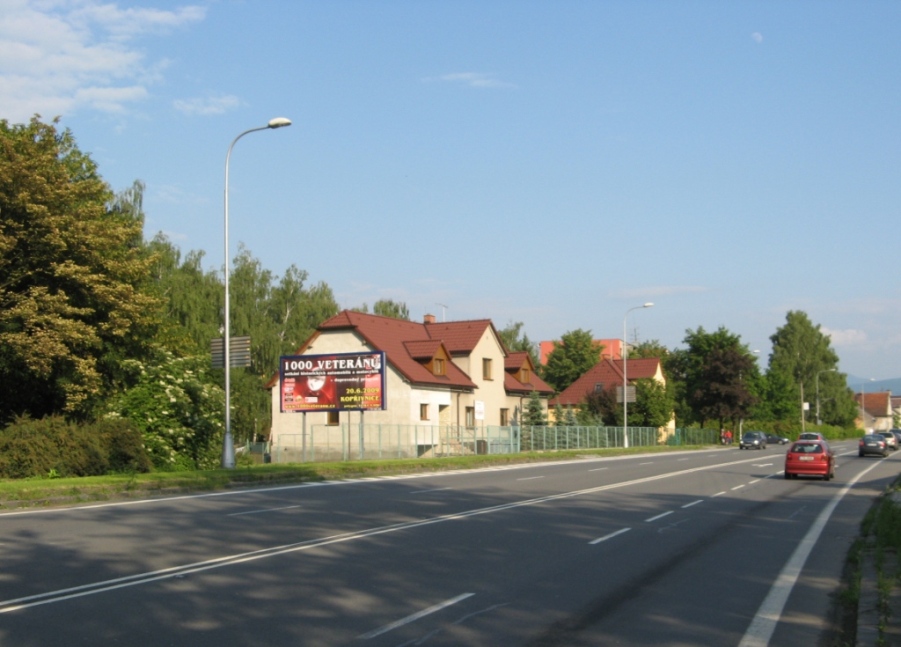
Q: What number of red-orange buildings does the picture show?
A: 1